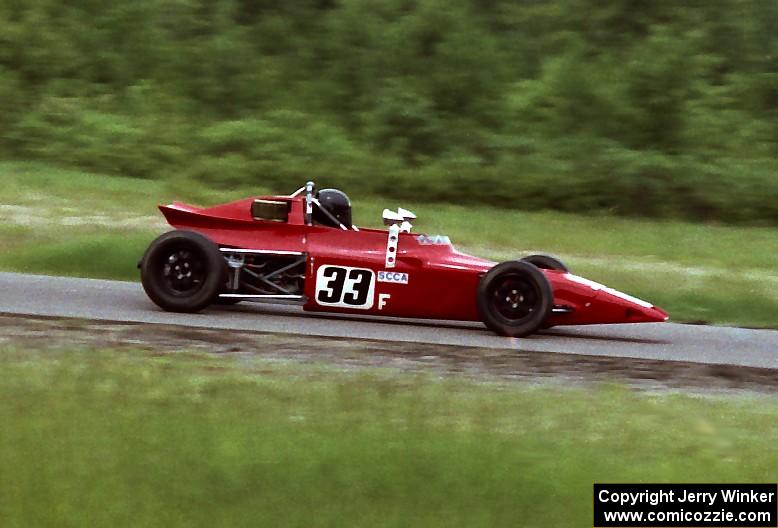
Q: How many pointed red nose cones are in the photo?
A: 1